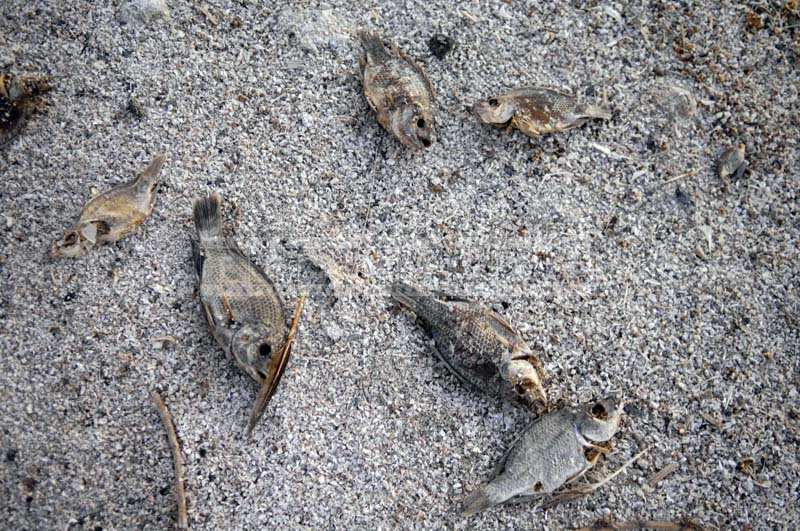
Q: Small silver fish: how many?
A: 6